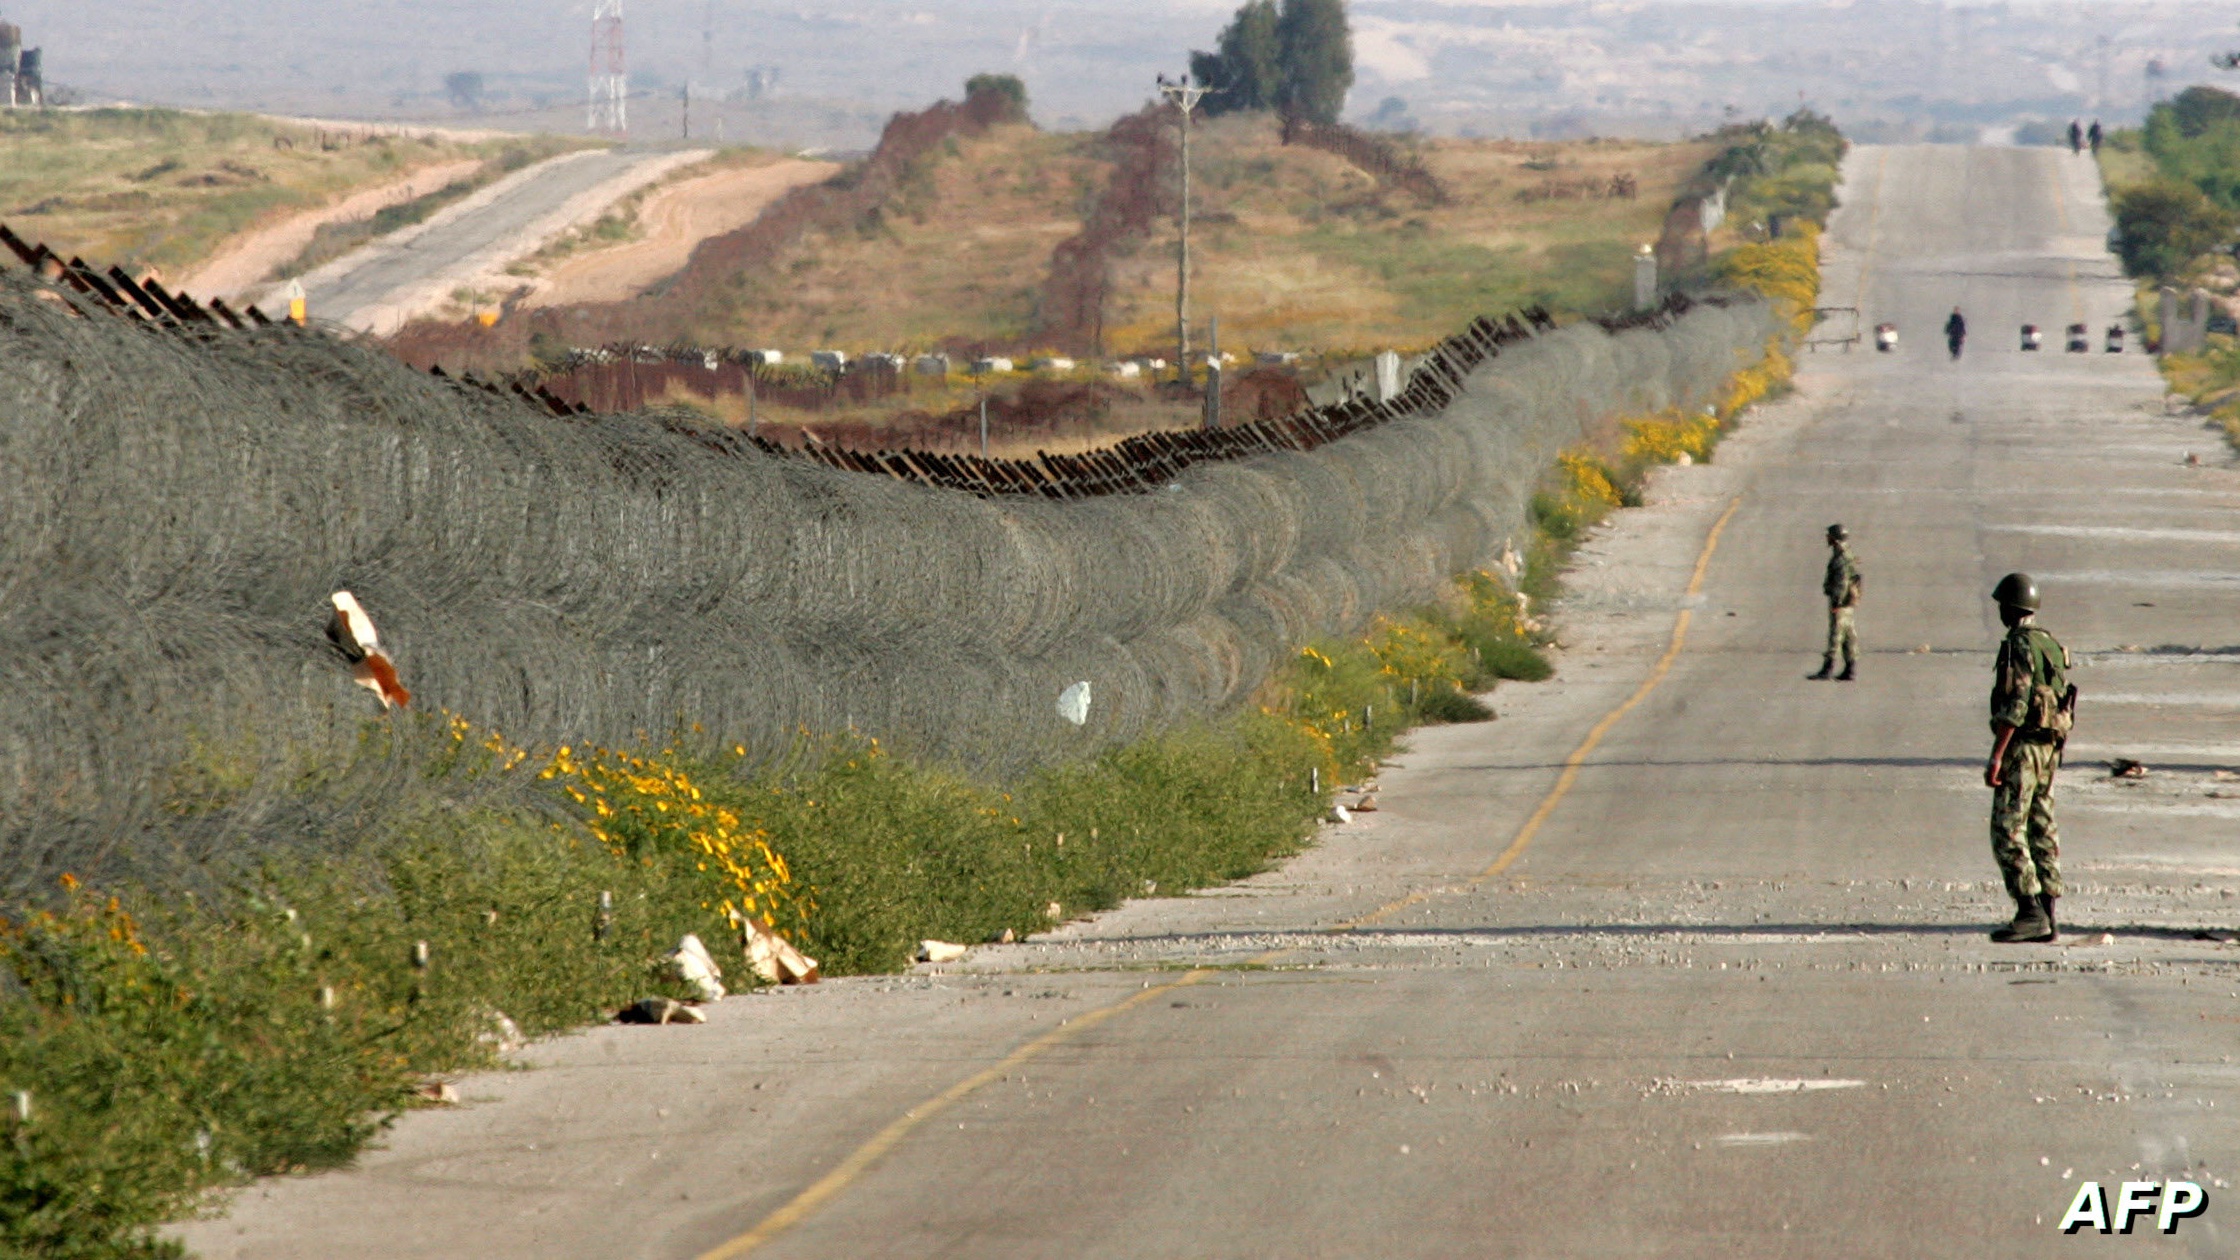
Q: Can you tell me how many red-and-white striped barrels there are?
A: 4